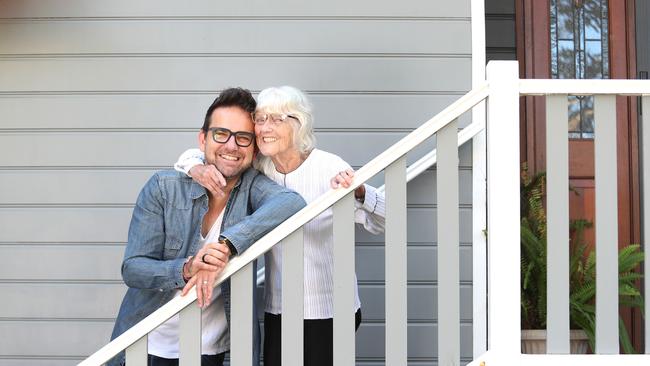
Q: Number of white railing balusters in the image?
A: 10